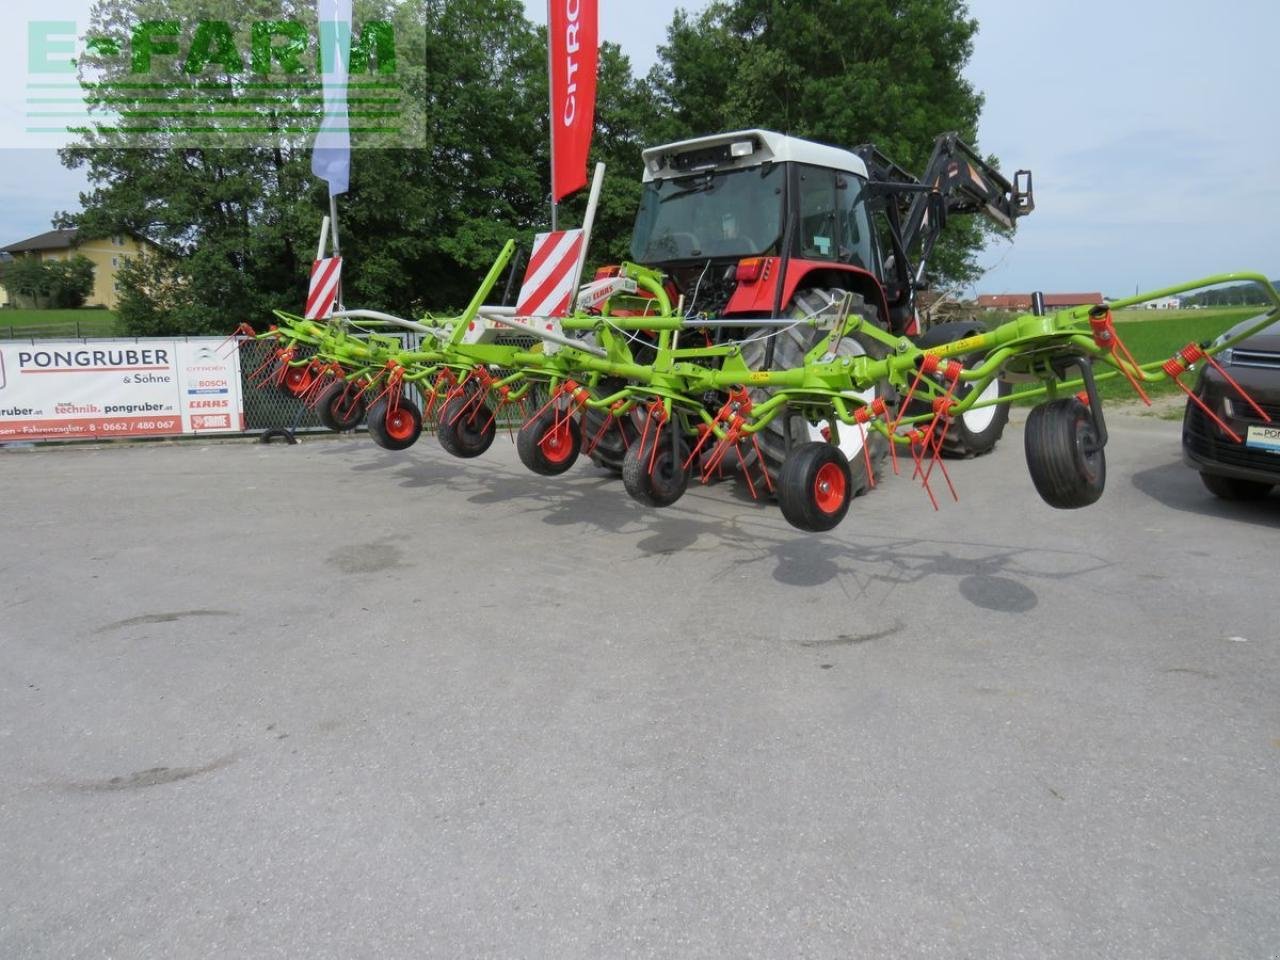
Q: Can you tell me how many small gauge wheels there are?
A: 8